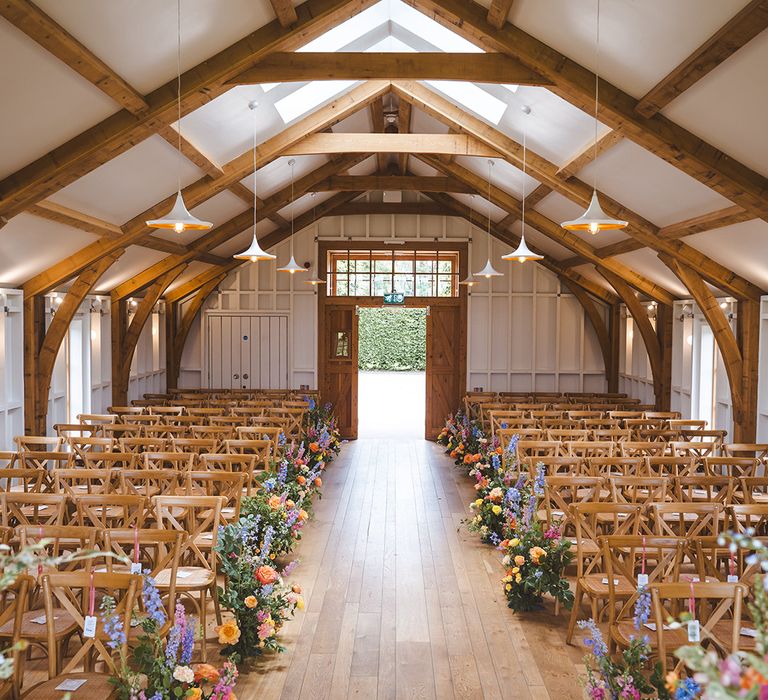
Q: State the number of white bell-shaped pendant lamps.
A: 8